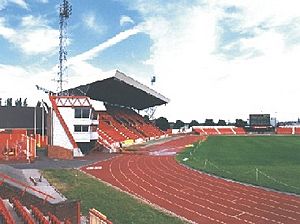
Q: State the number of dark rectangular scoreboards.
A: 1